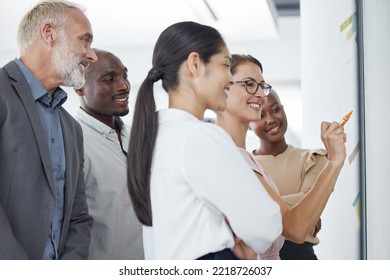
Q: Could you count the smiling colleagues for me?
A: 5